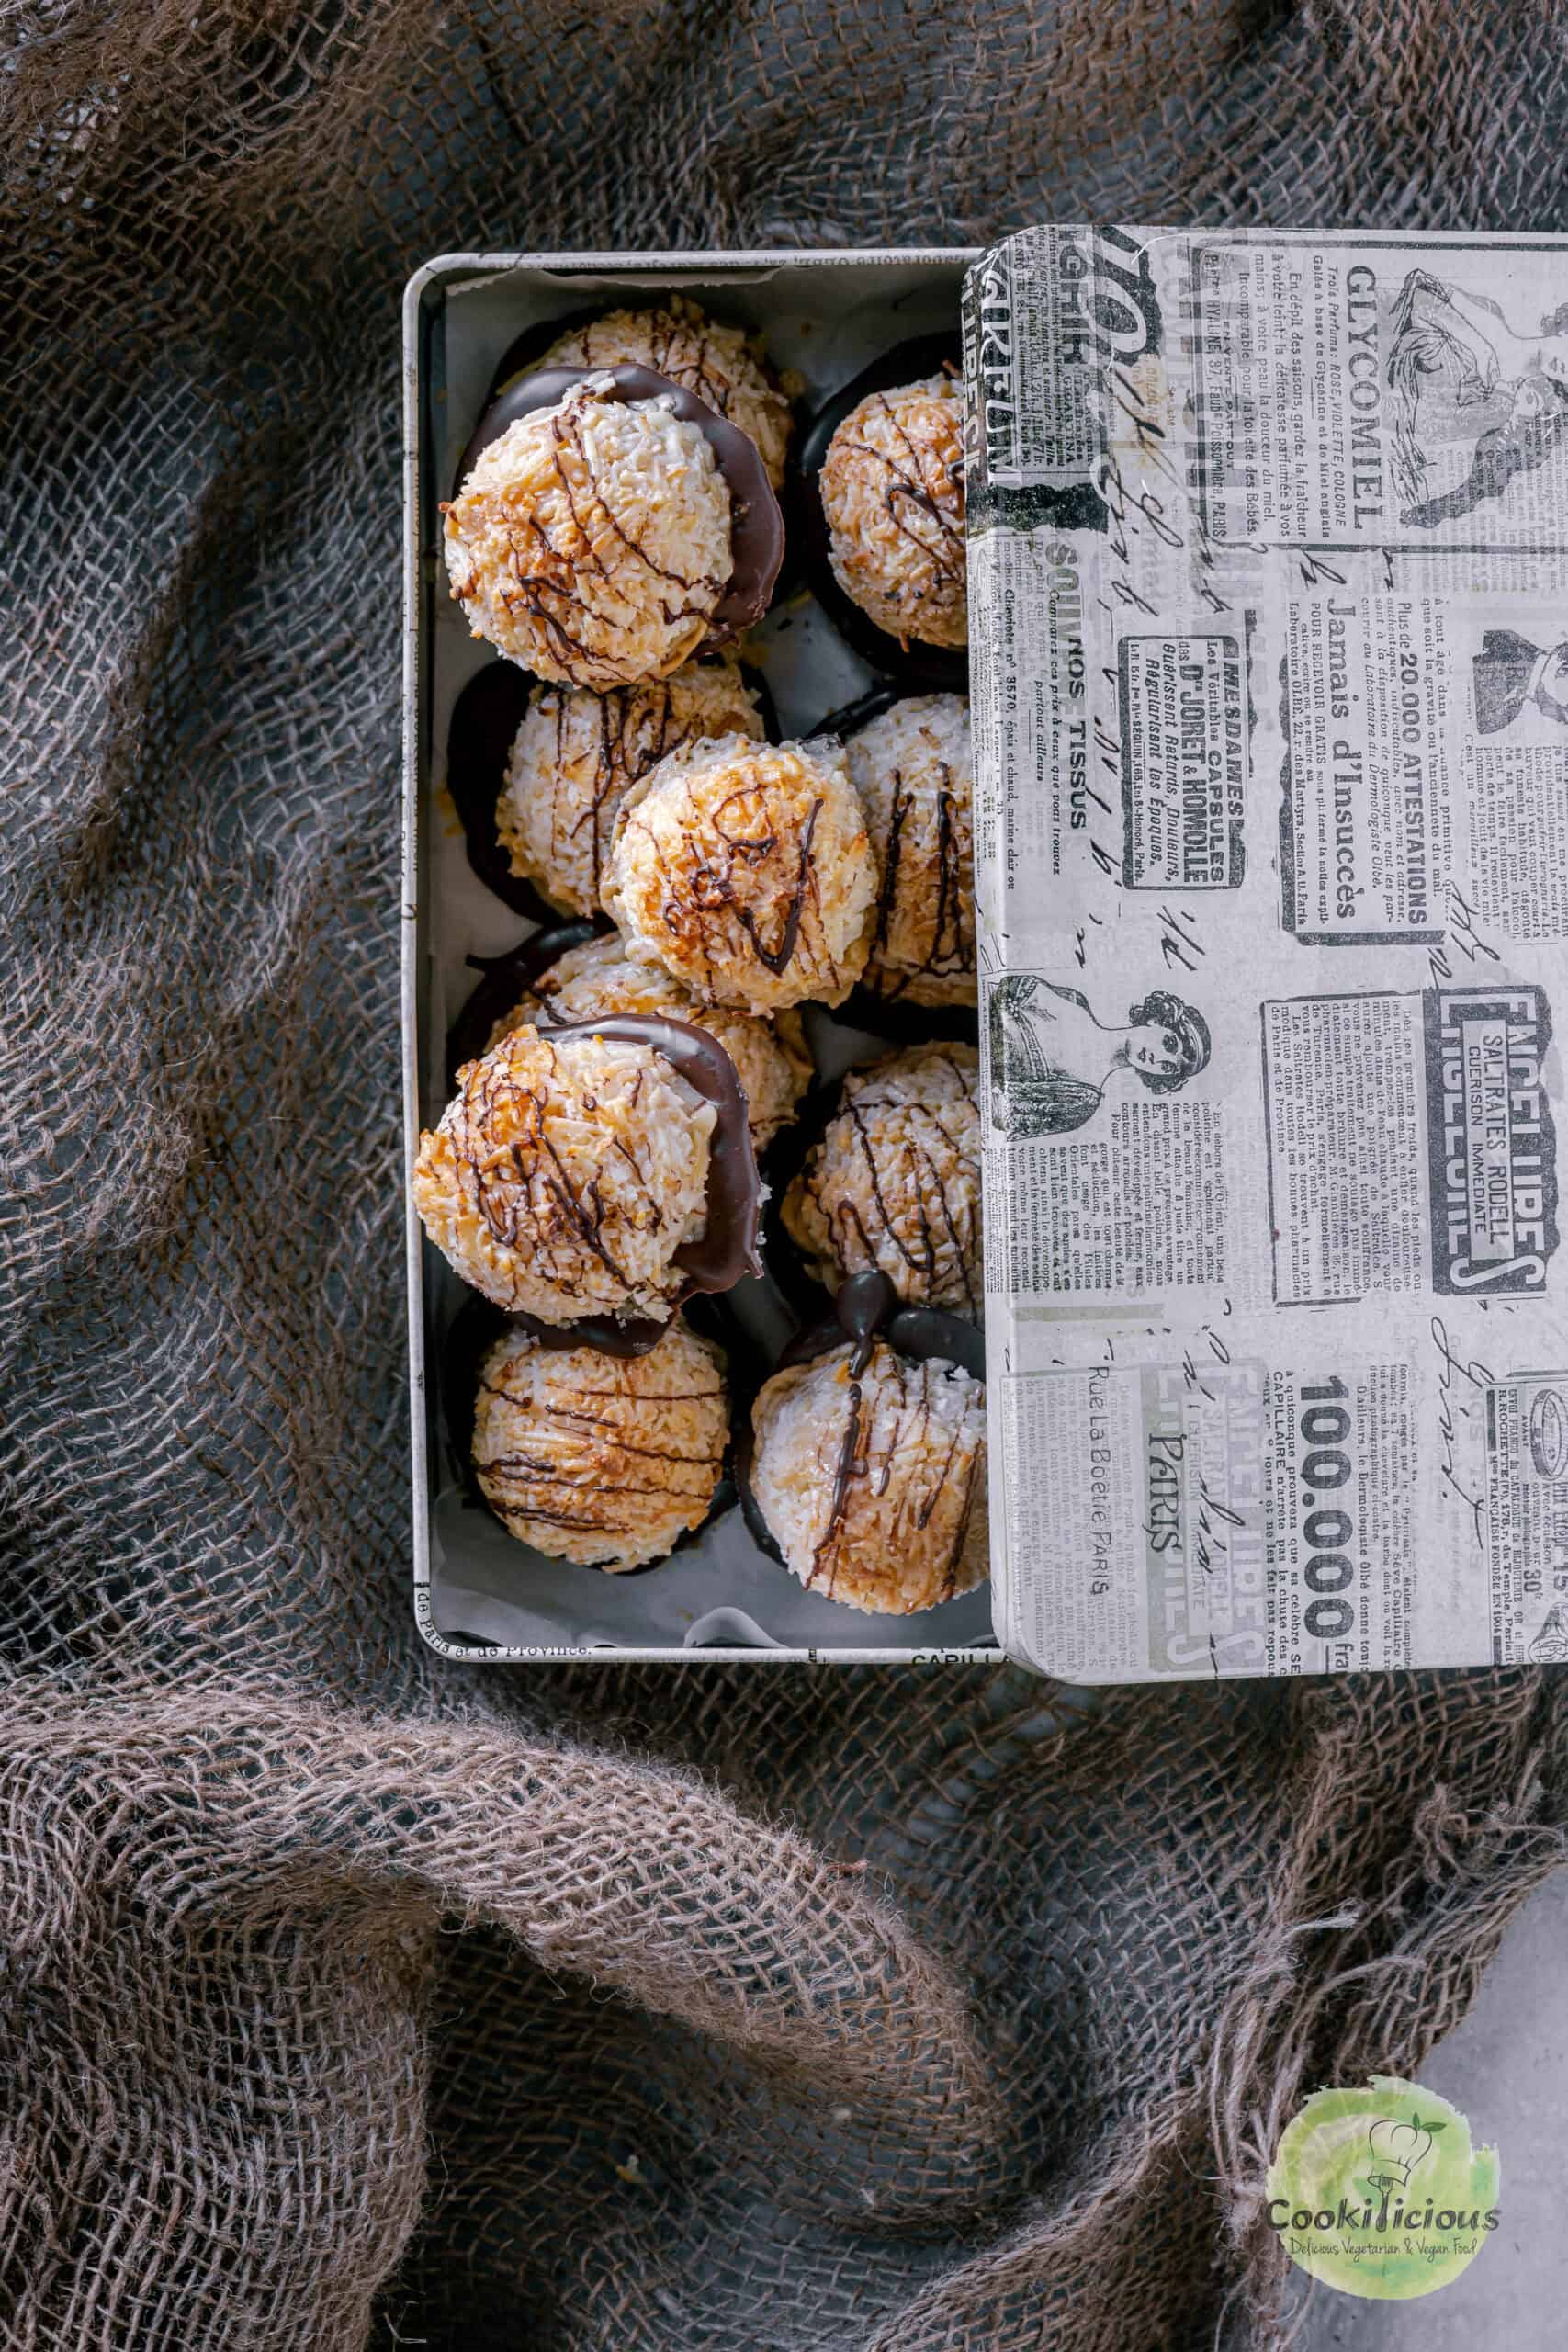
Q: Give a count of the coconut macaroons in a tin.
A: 11